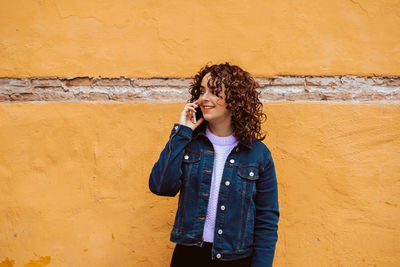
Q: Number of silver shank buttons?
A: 9